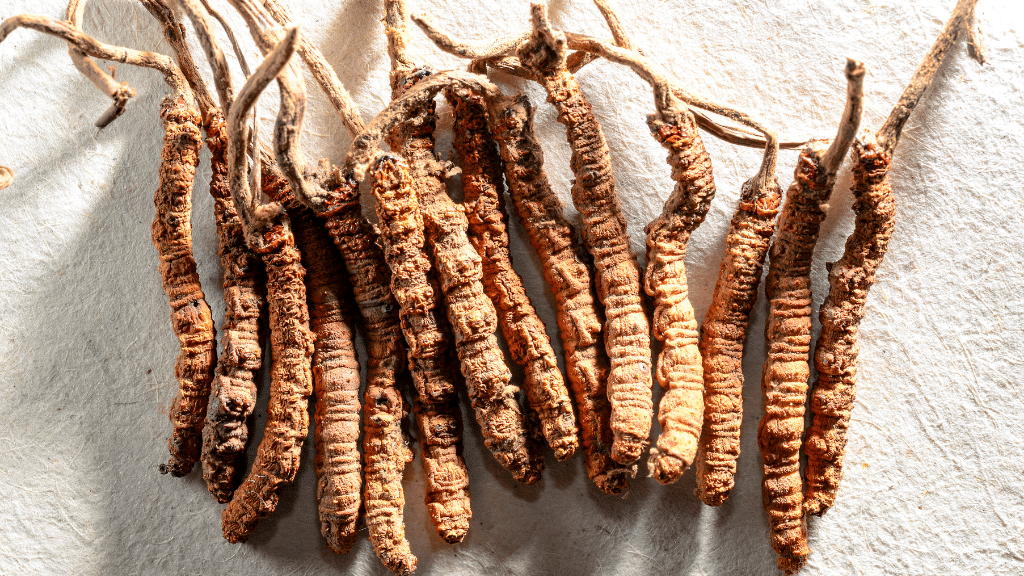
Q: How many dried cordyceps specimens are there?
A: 14